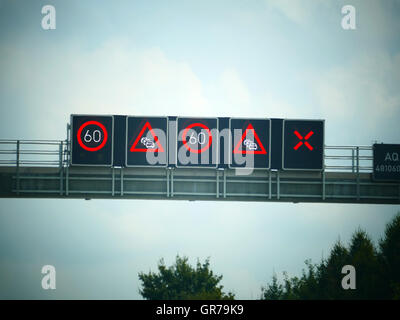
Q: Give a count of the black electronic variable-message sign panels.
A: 5